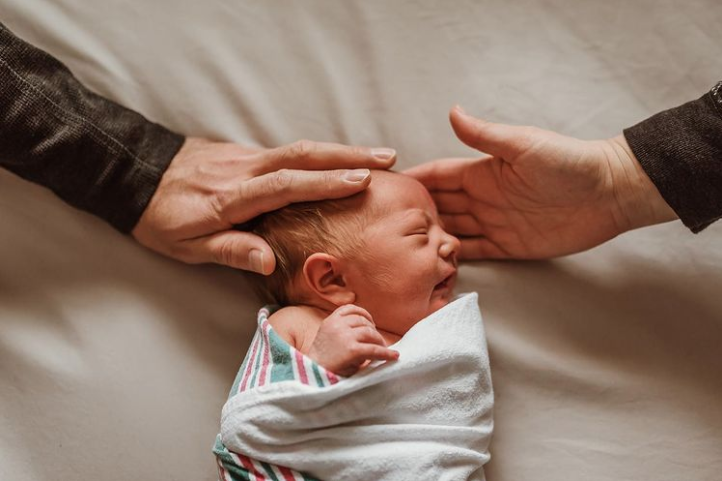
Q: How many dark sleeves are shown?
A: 2